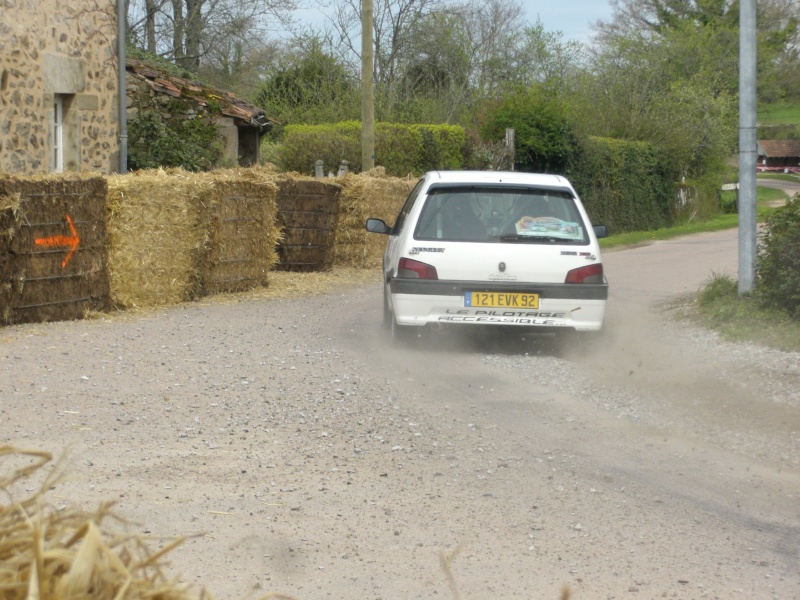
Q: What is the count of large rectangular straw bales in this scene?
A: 5